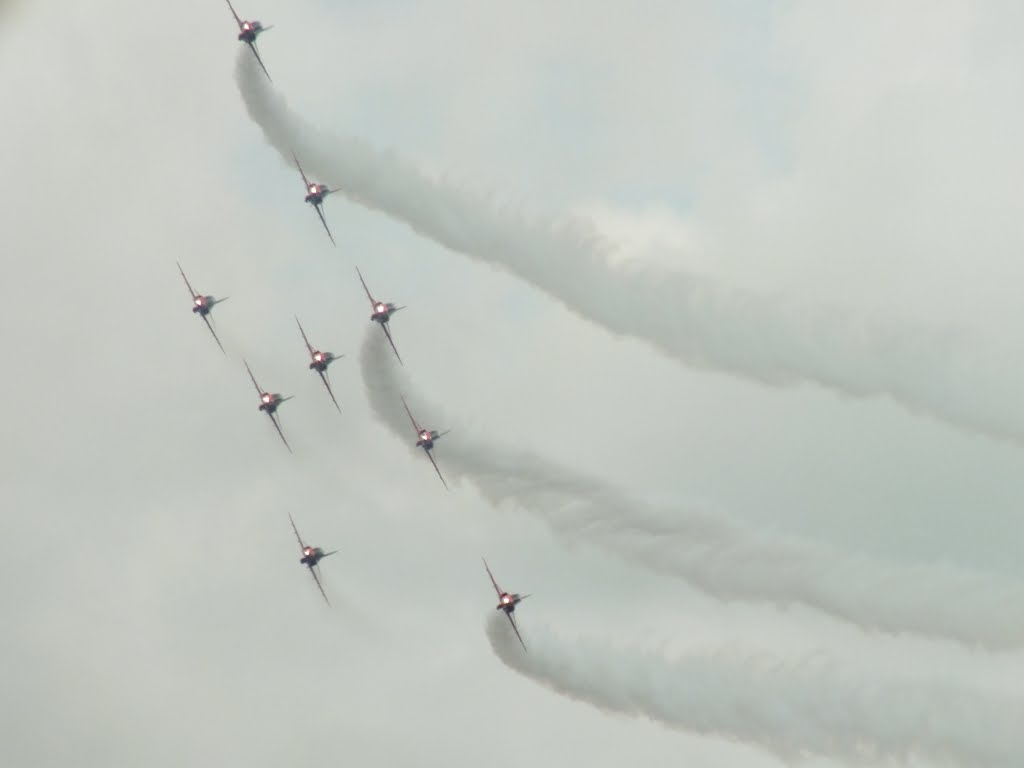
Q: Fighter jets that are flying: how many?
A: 9